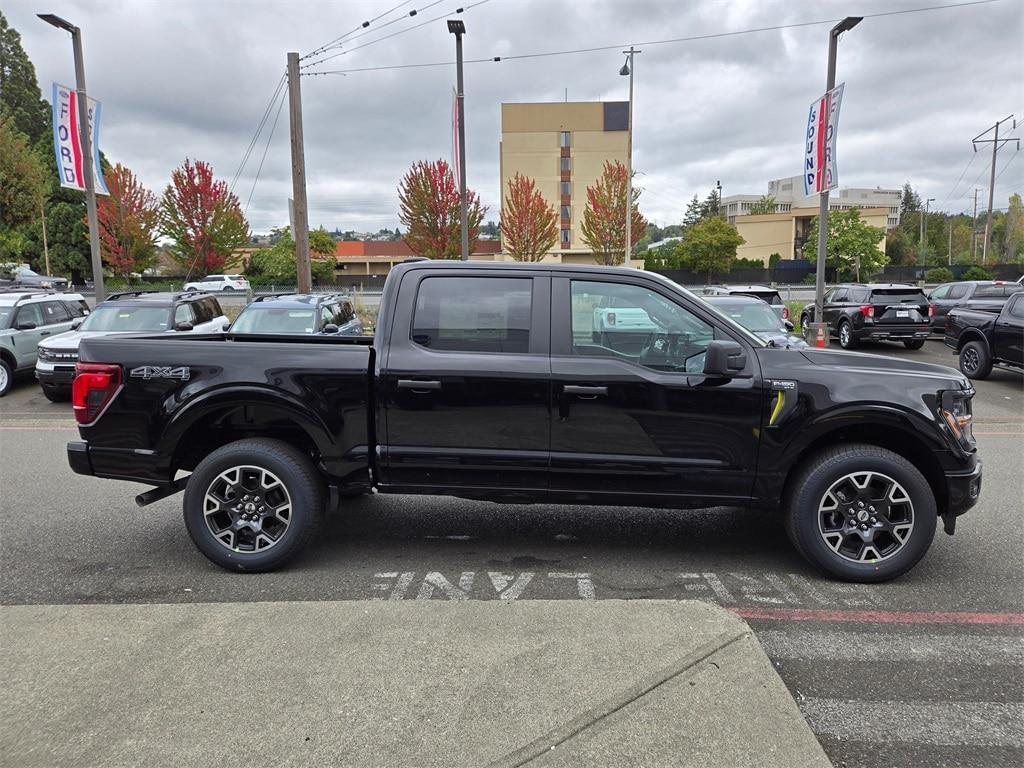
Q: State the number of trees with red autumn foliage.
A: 5